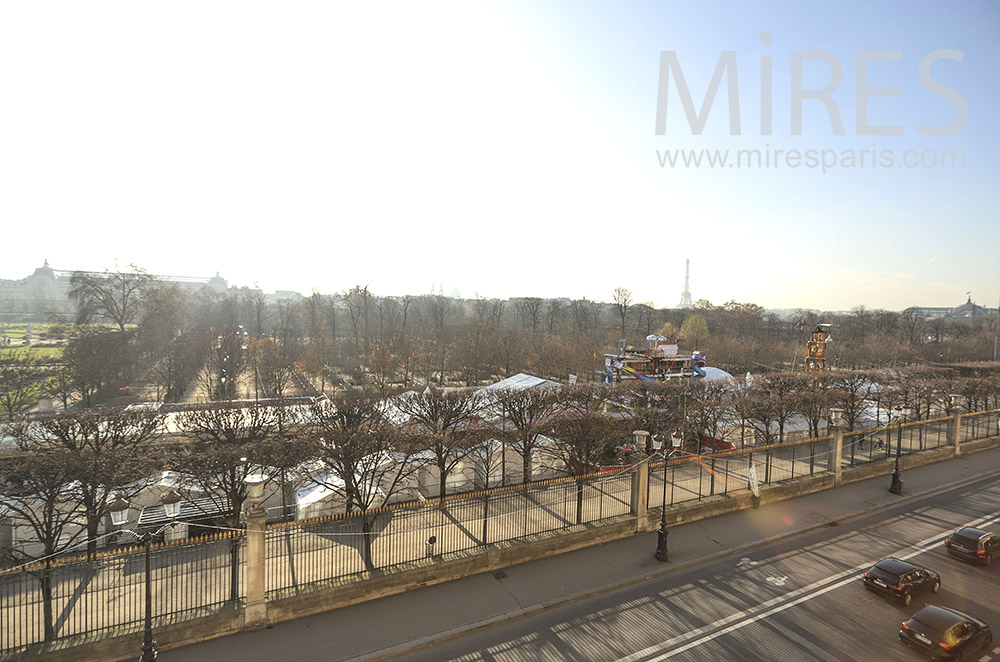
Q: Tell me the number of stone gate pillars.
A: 4